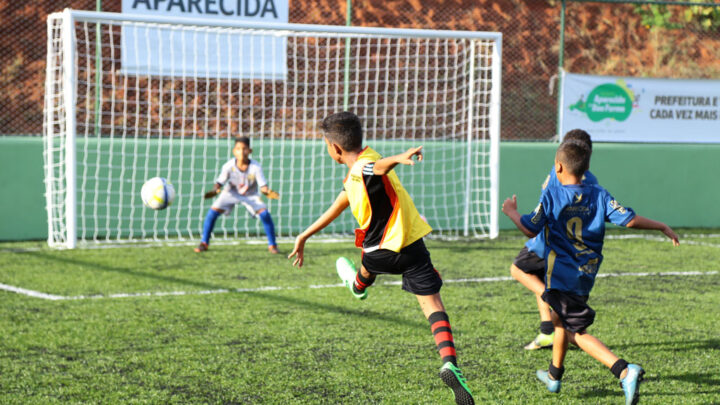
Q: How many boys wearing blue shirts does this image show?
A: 2